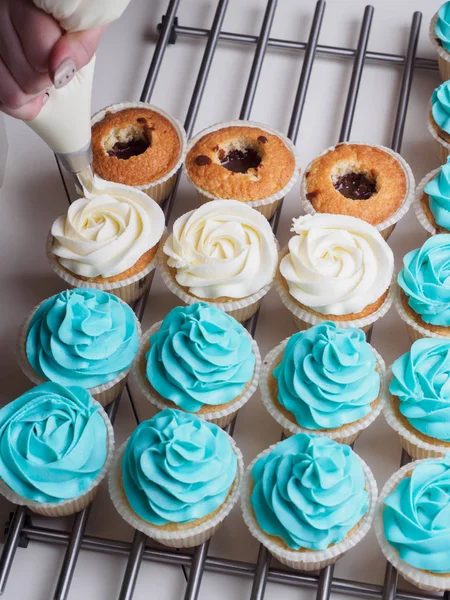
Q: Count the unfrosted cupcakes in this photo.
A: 3